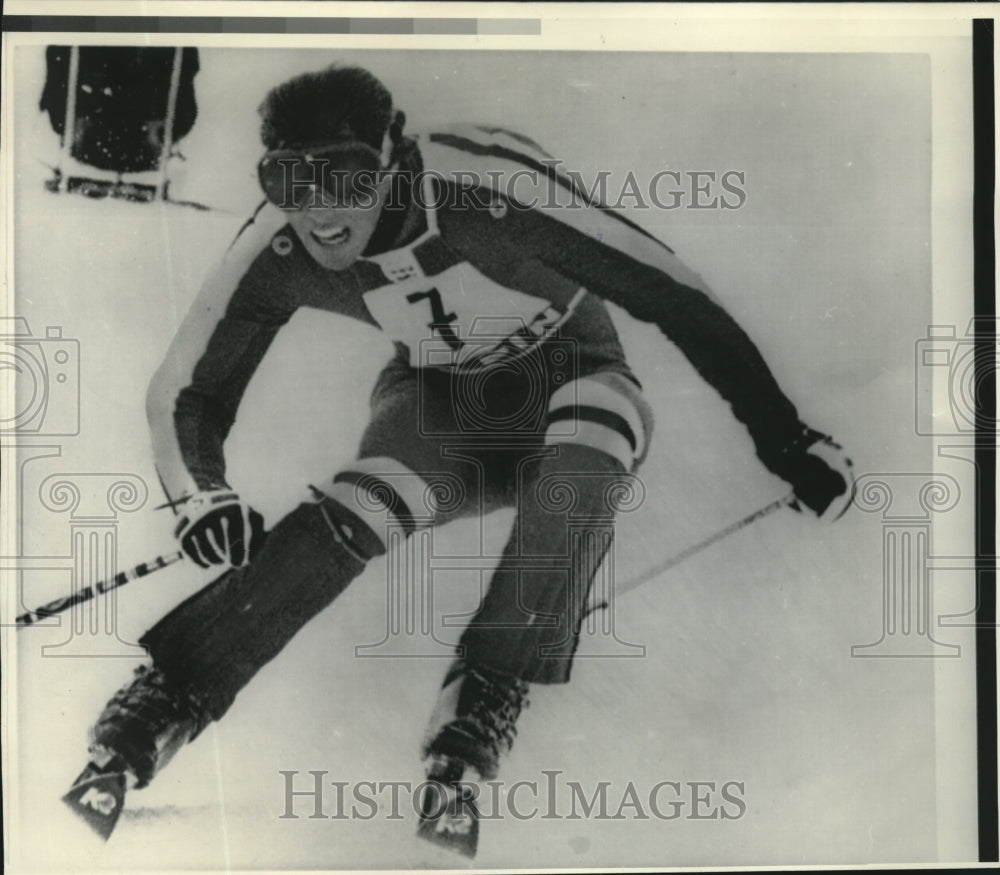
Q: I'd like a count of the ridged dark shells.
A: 0